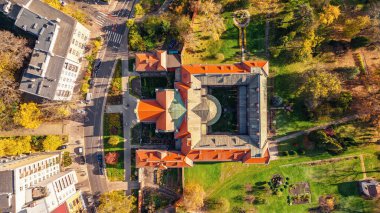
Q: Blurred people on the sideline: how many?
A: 0